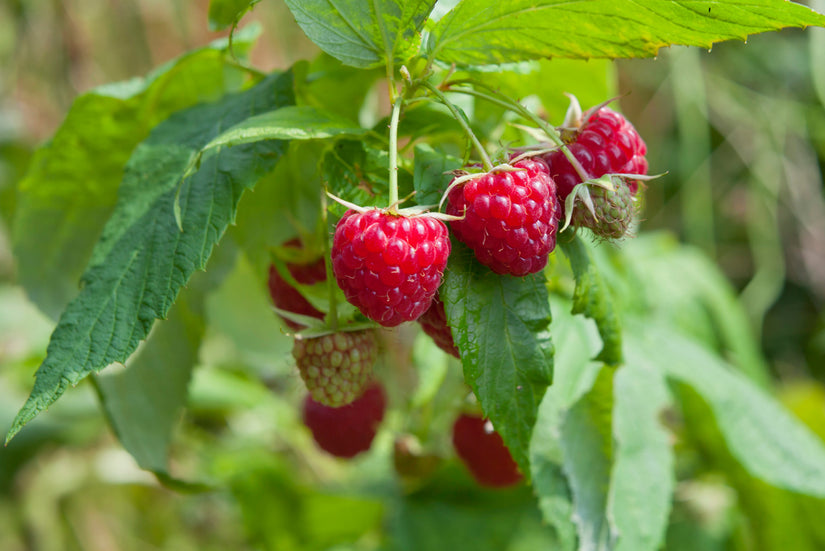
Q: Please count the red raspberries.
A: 7